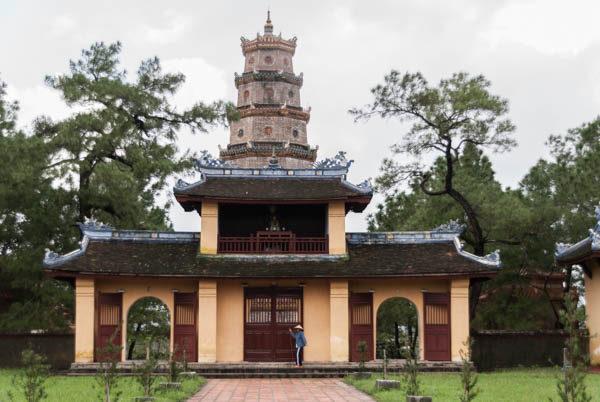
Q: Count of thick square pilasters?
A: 6